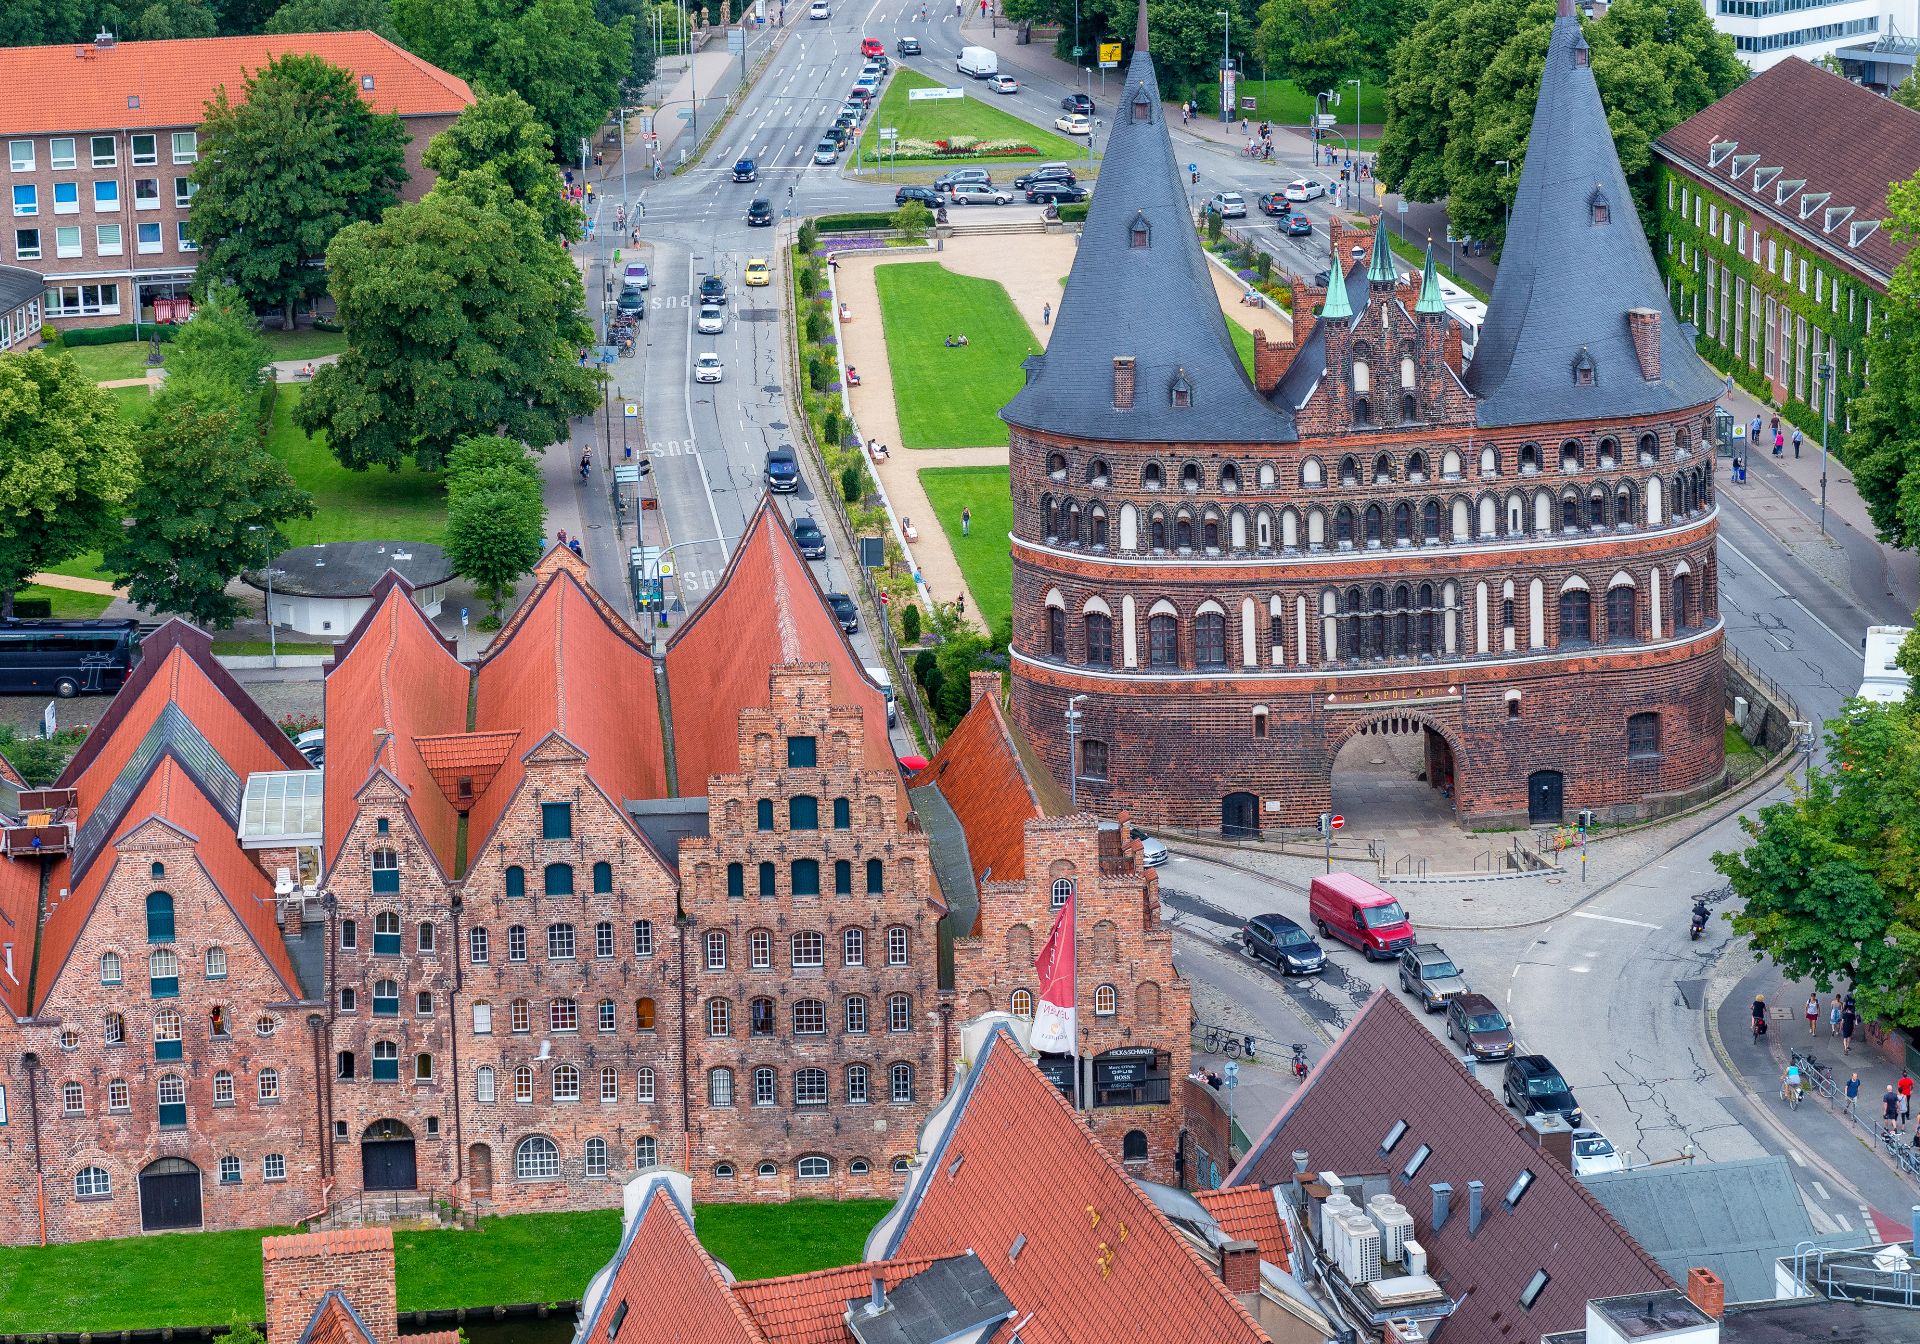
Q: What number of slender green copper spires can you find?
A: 3